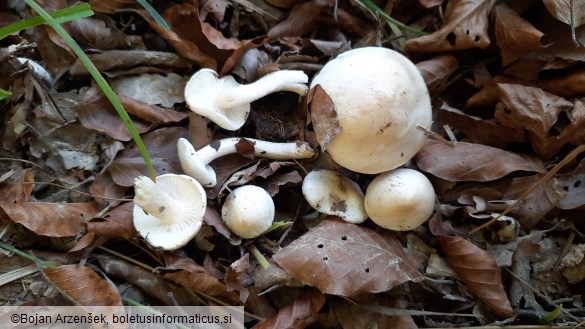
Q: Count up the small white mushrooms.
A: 6